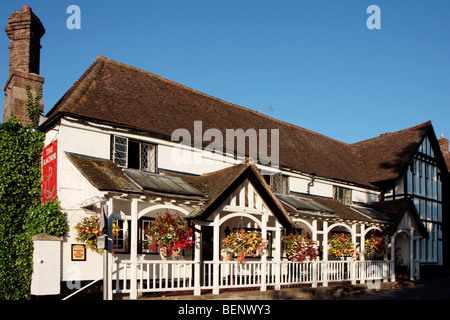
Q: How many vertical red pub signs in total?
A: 1